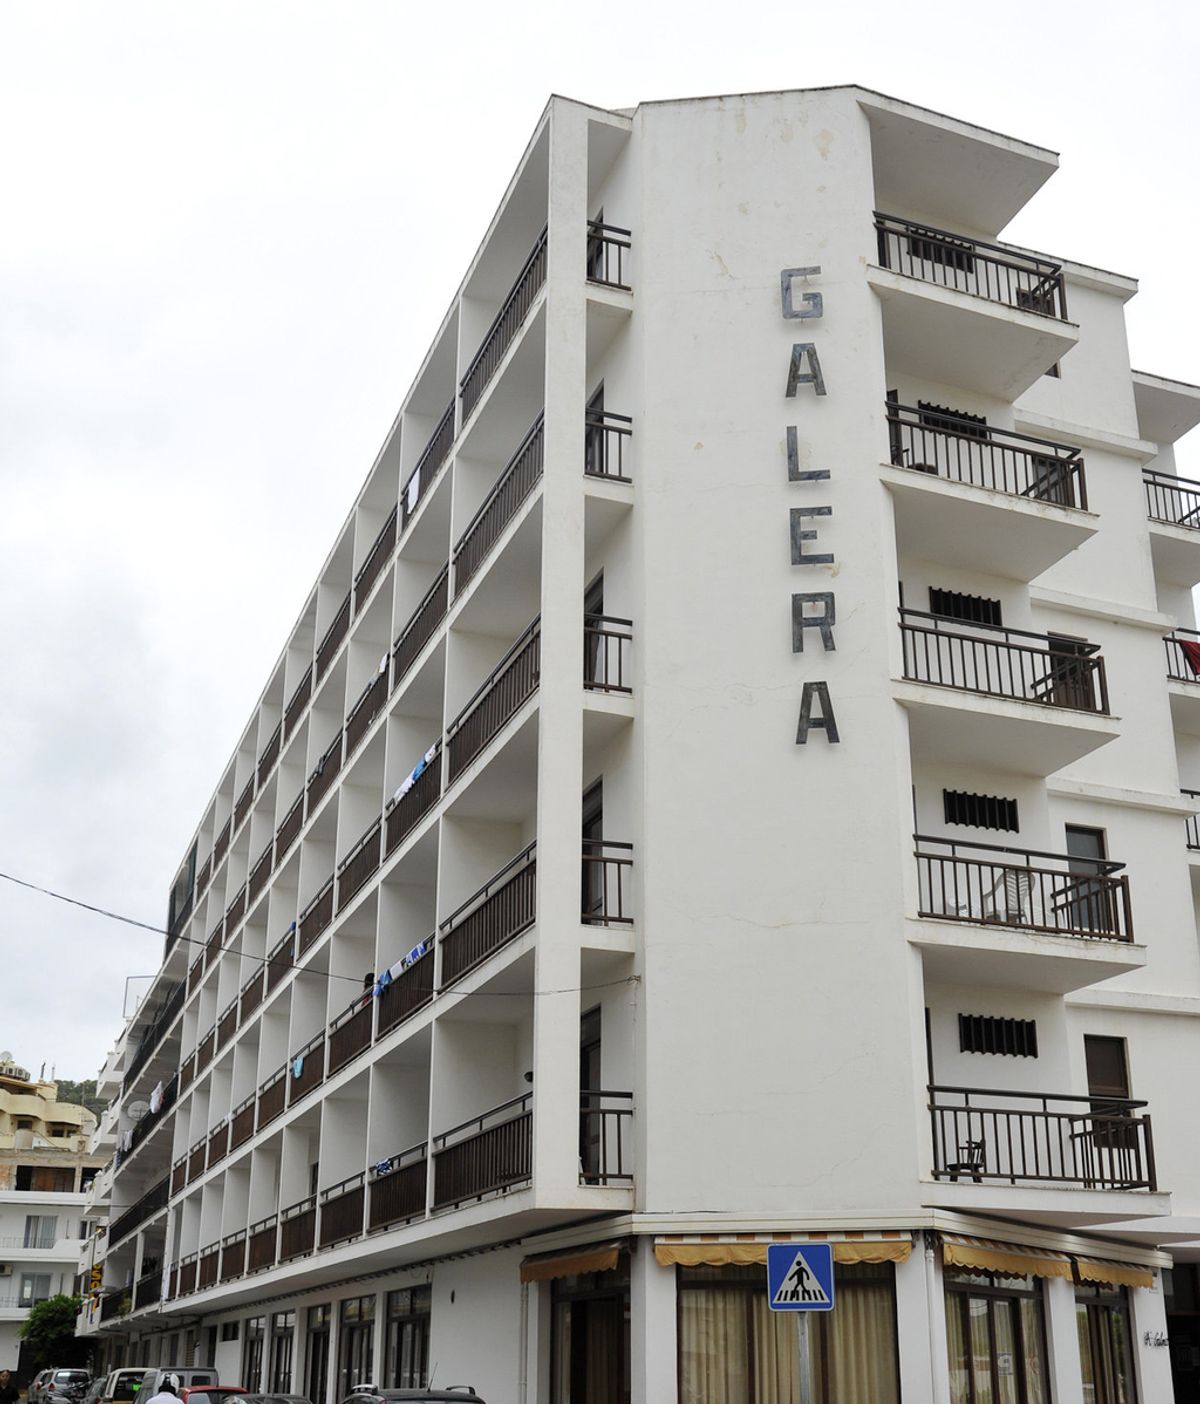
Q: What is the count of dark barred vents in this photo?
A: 5